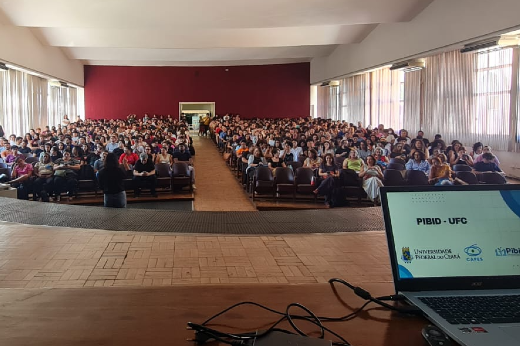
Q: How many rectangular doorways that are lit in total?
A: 1